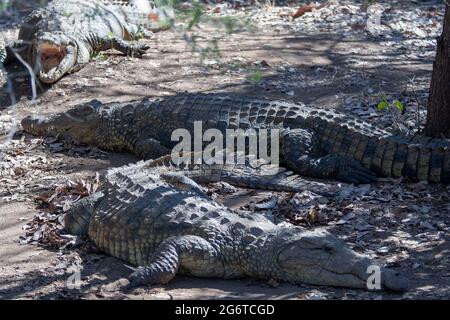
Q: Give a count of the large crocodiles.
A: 3